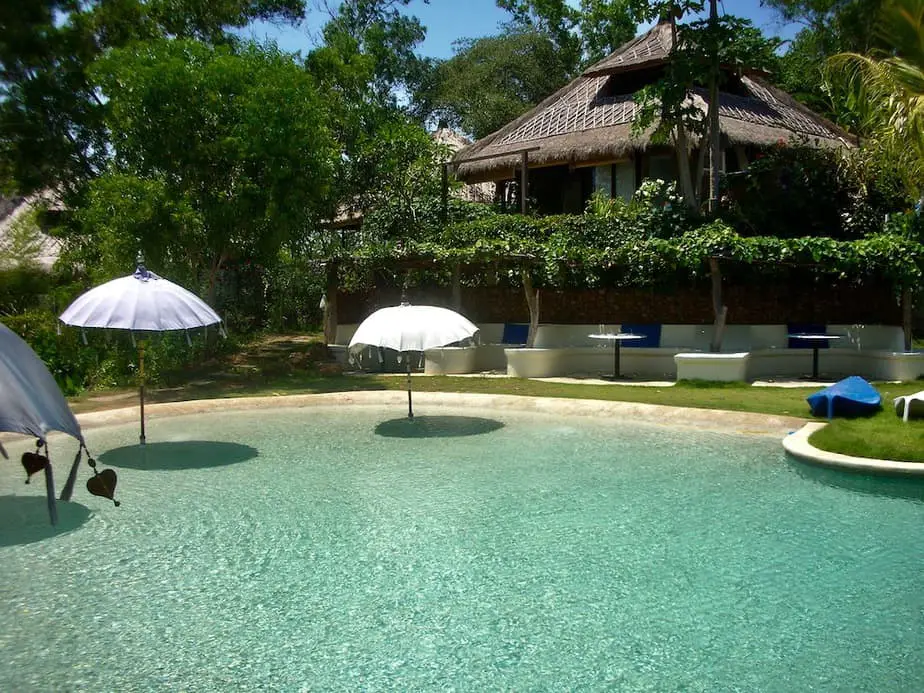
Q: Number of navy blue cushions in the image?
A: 3